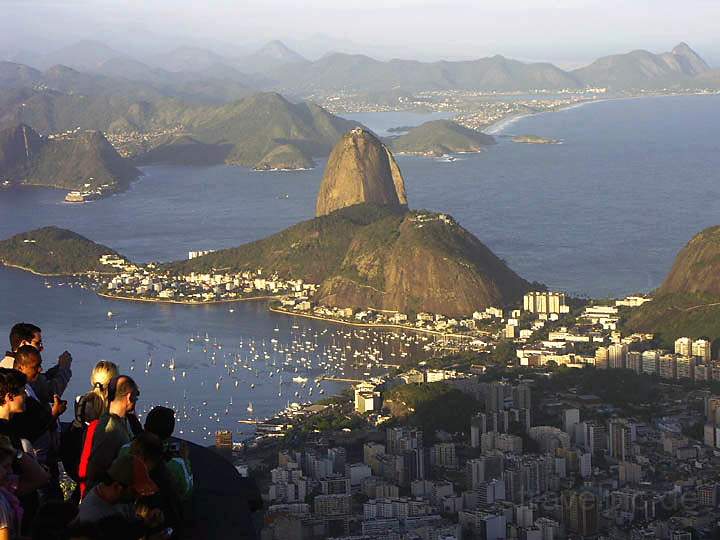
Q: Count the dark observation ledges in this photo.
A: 1